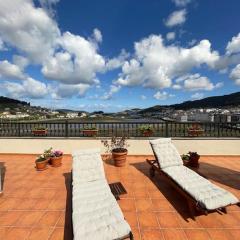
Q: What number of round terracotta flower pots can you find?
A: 5